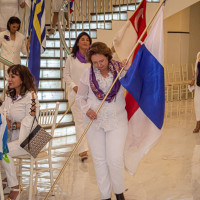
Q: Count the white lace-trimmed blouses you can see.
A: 1